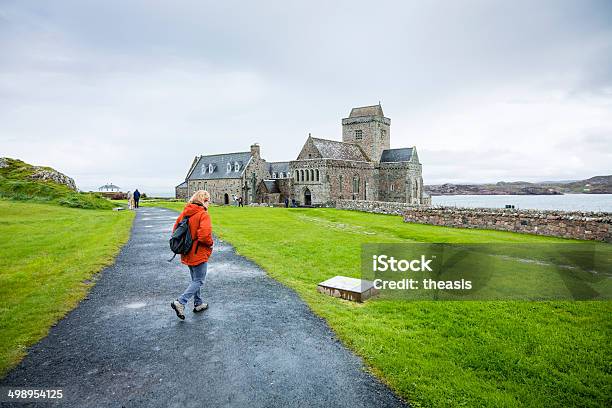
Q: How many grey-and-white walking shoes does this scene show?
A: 2